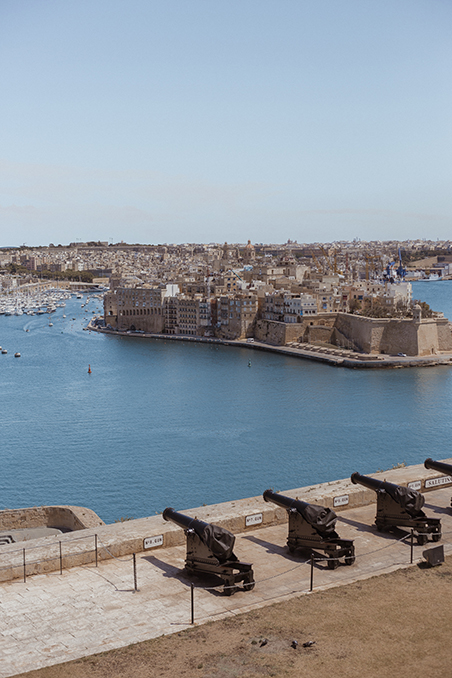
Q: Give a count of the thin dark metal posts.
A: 7